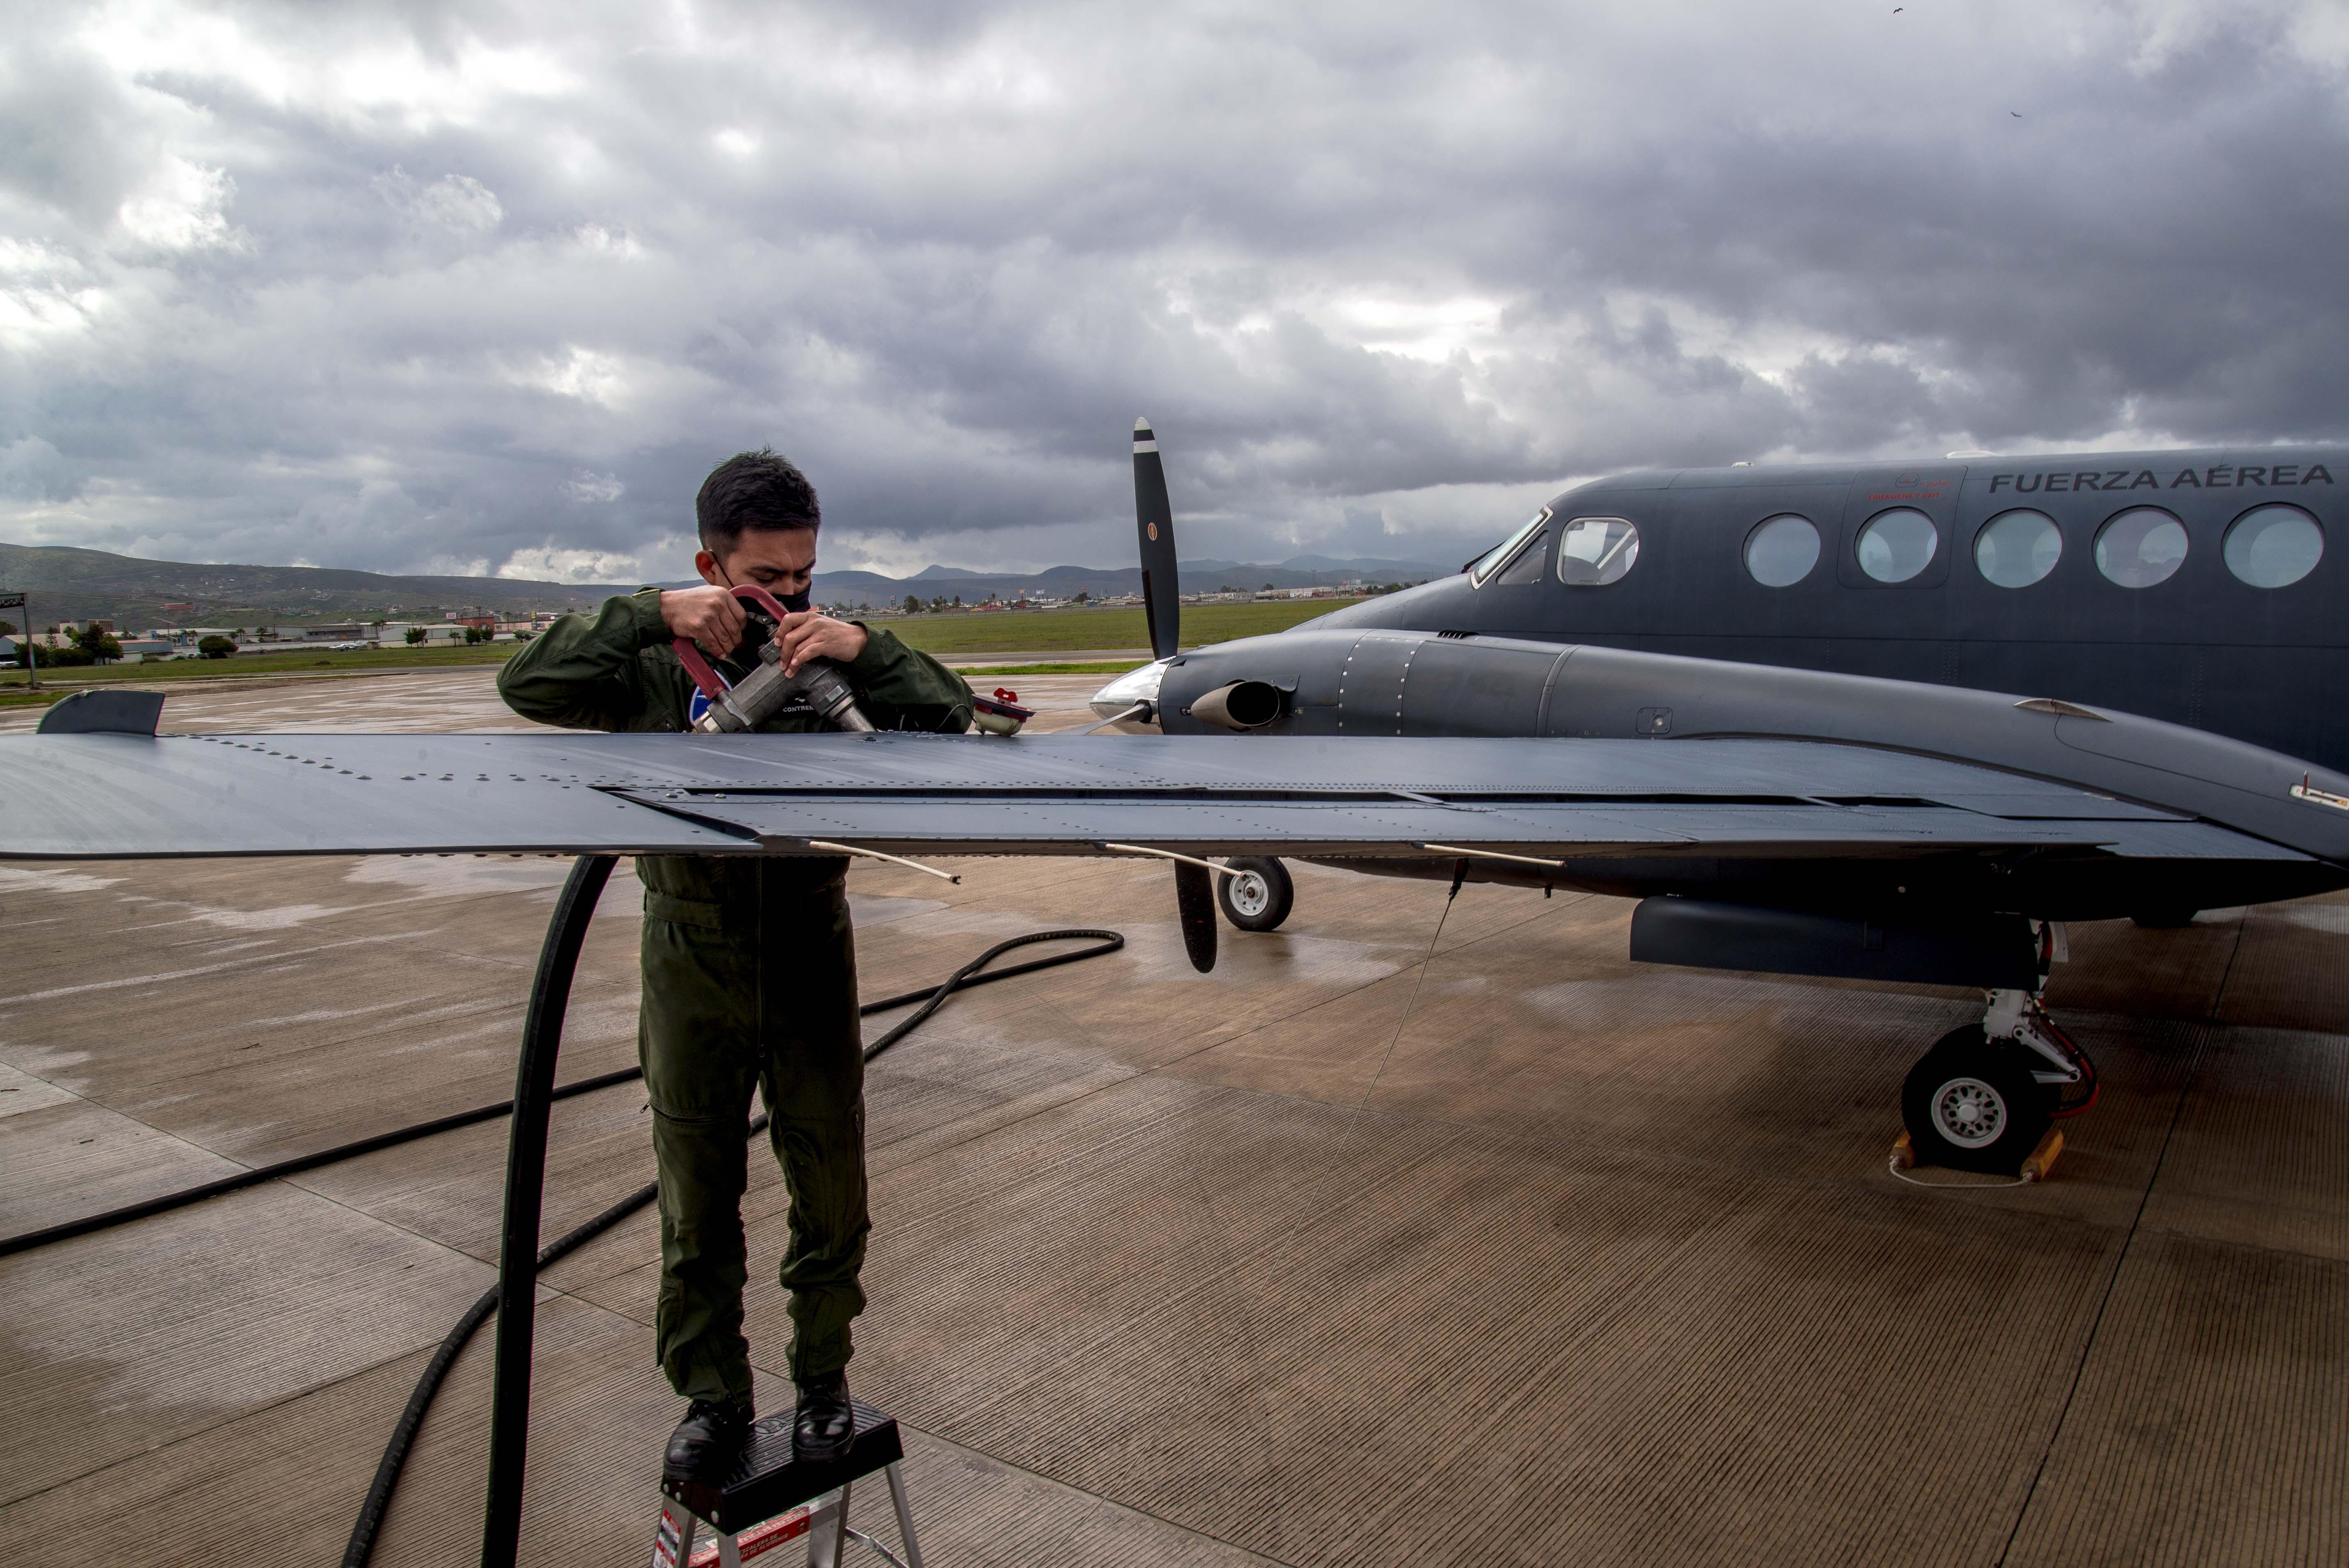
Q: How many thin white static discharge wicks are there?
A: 3